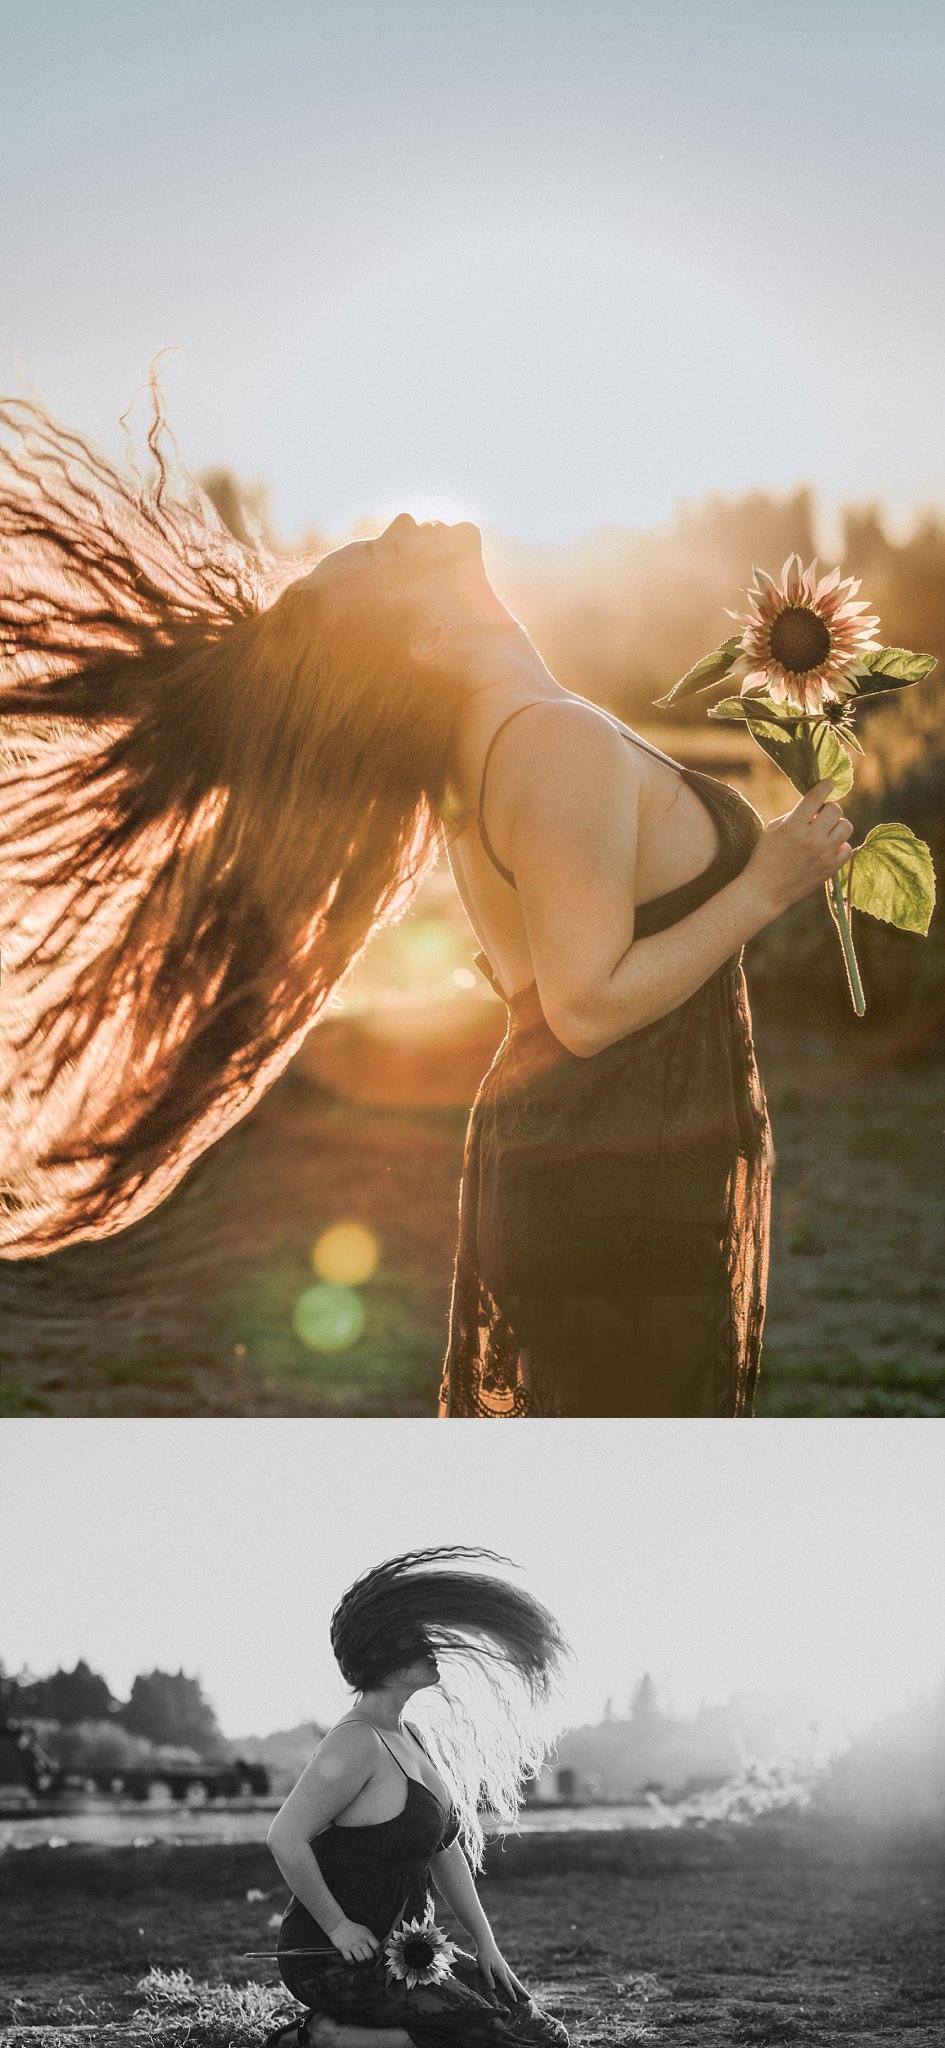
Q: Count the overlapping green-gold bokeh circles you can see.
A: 2